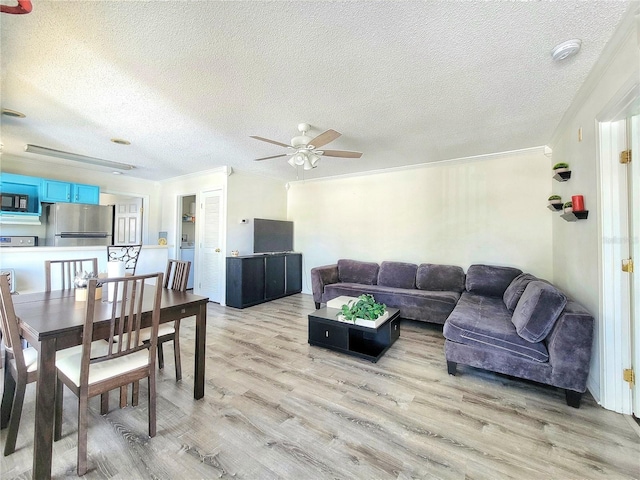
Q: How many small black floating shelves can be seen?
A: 3